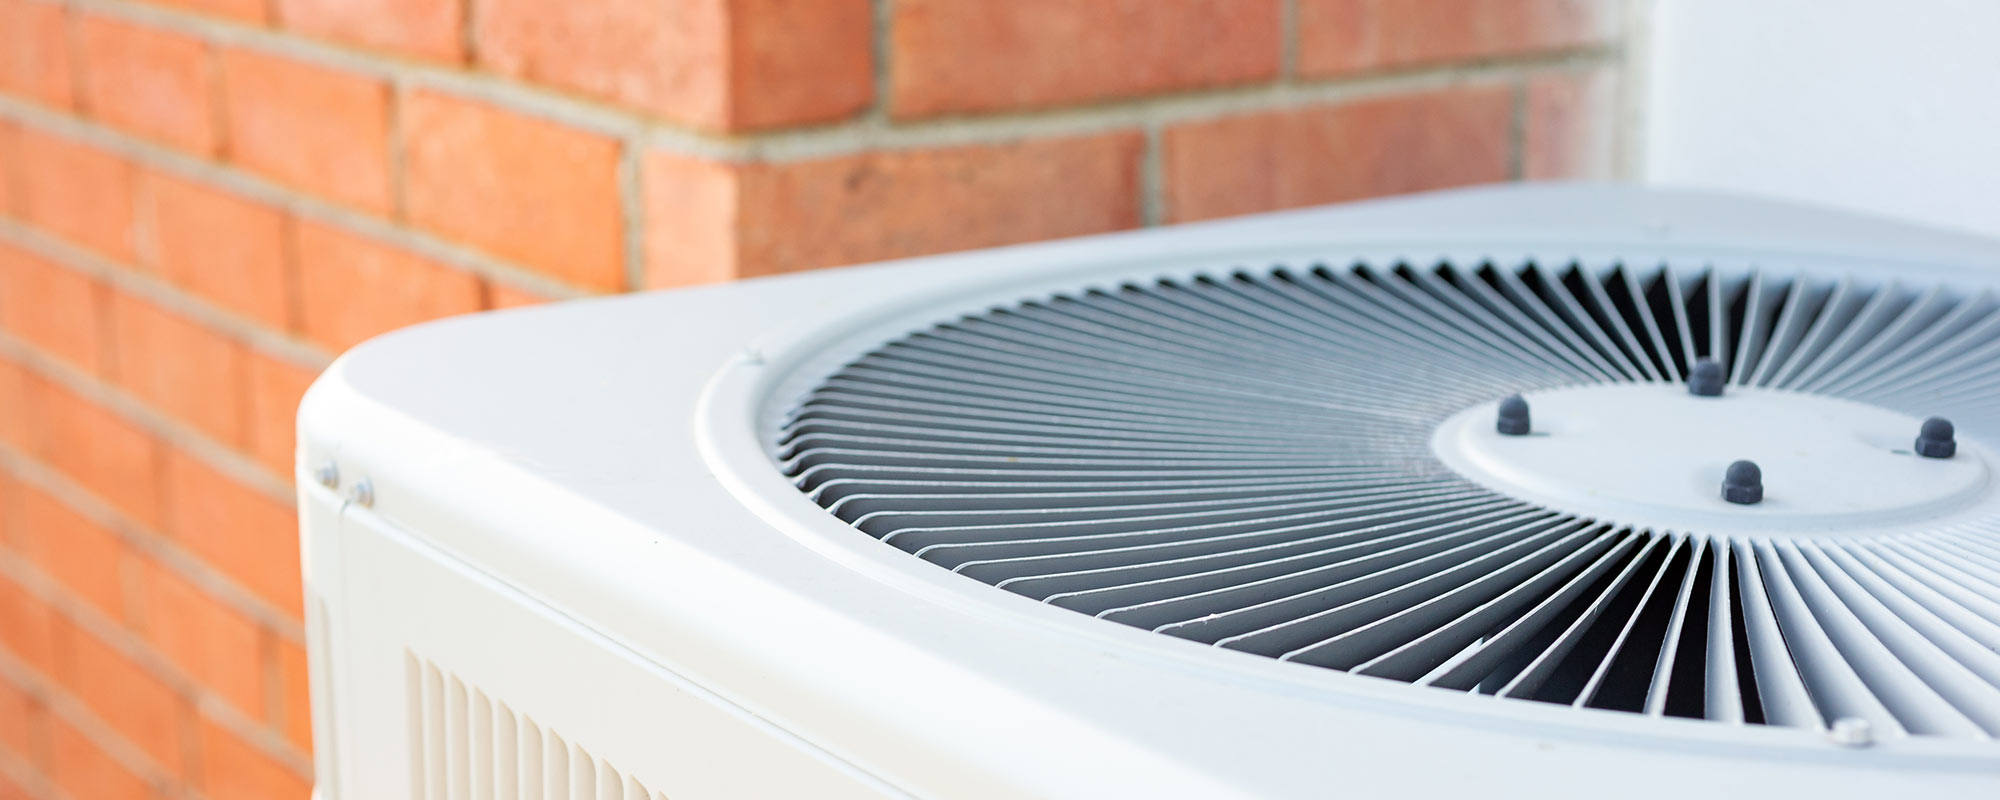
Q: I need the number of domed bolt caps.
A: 4